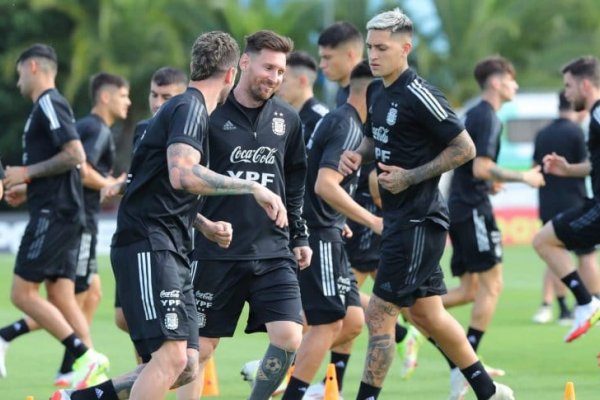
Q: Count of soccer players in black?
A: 12